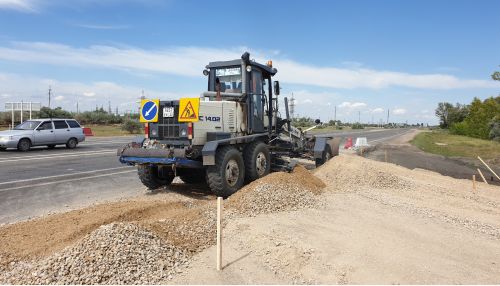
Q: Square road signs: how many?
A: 2